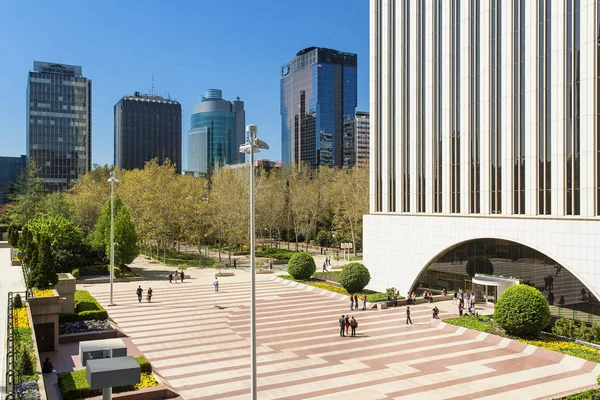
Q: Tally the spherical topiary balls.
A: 3